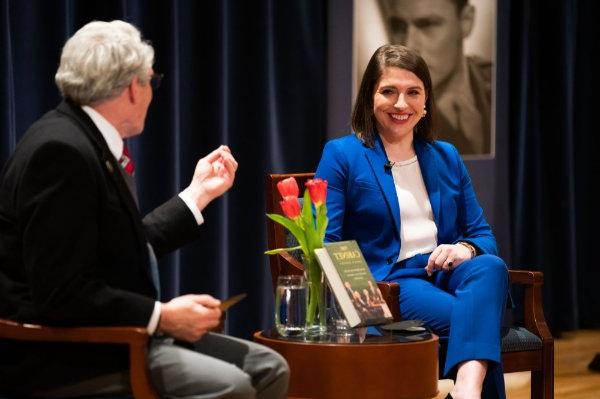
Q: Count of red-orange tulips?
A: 3